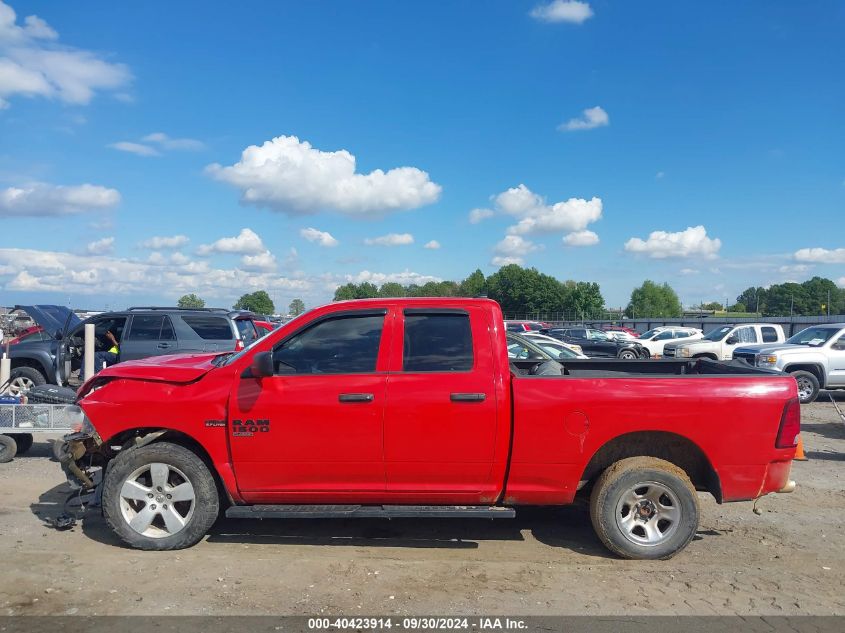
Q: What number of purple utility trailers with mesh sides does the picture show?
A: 0